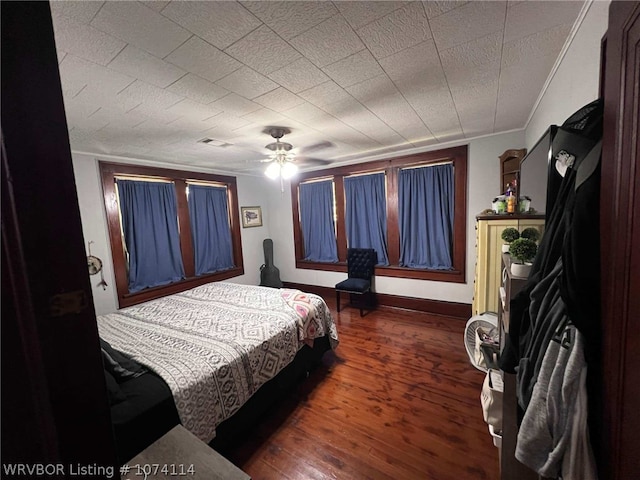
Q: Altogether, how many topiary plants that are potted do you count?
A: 3